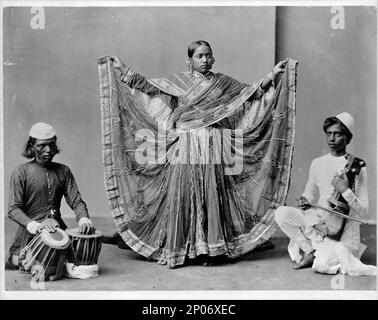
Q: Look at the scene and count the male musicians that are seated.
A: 2